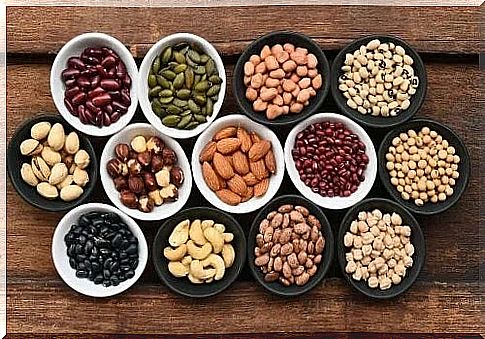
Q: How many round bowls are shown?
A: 13